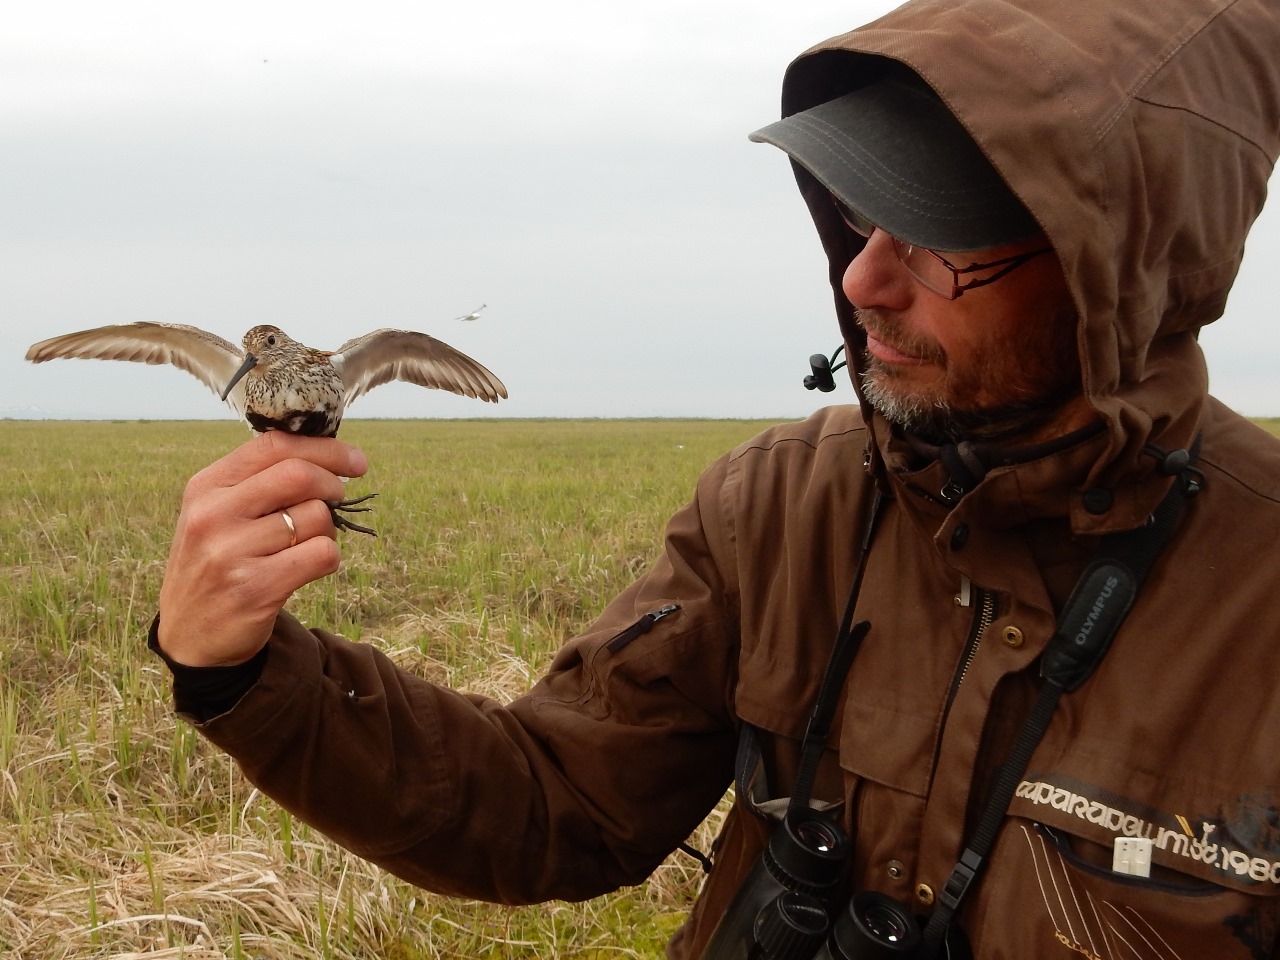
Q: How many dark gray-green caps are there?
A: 1